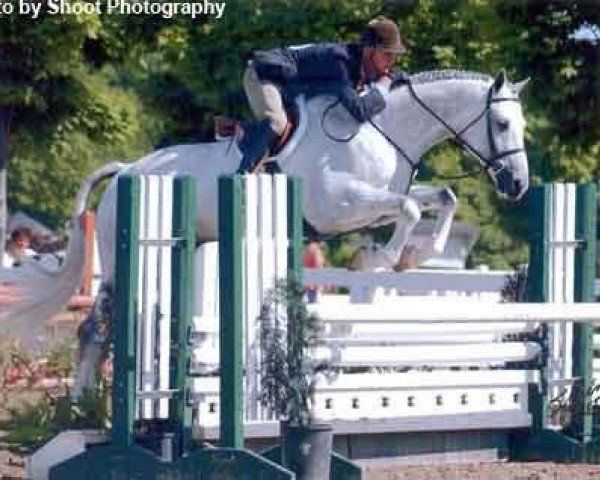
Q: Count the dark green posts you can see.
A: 6